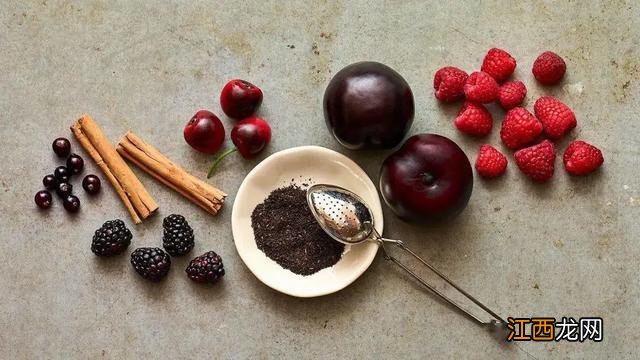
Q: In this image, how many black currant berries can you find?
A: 8